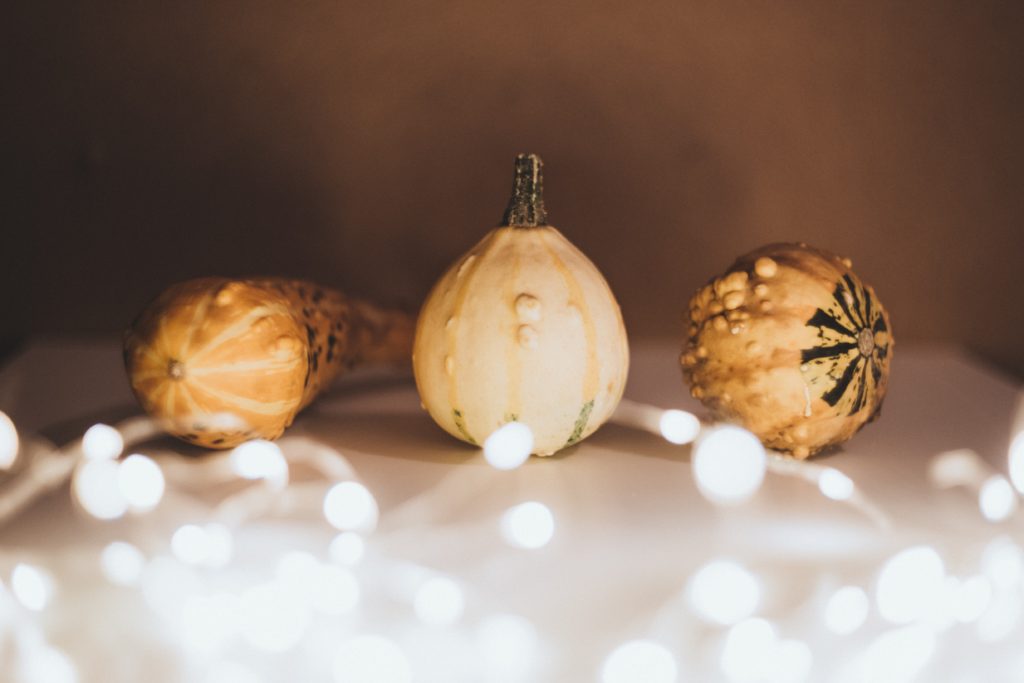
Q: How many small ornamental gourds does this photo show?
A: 3